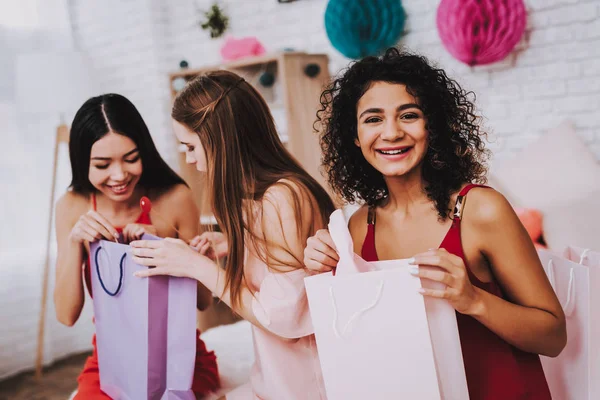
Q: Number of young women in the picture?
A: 3